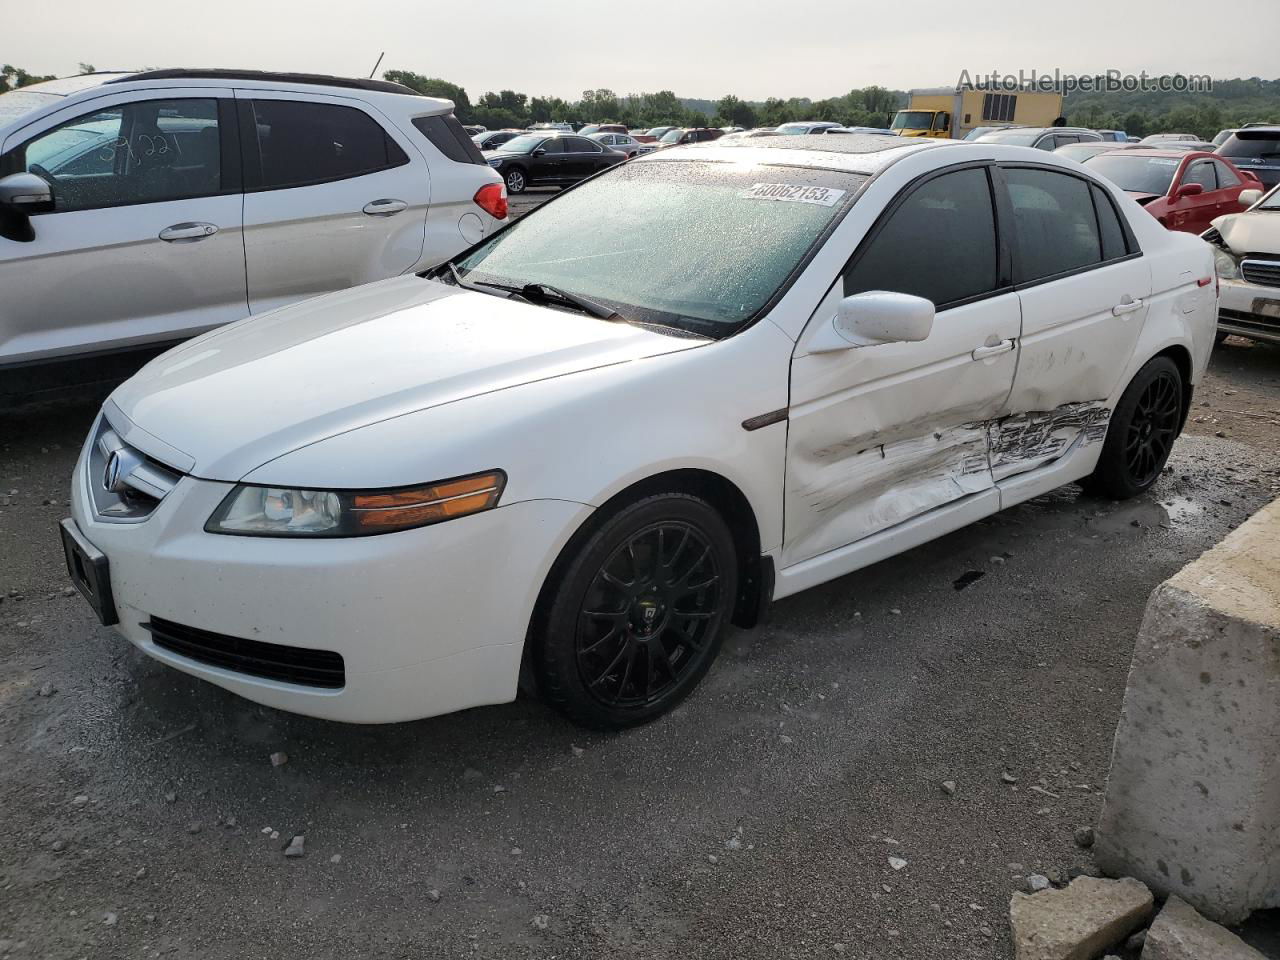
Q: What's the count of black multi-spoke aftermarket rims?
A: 2